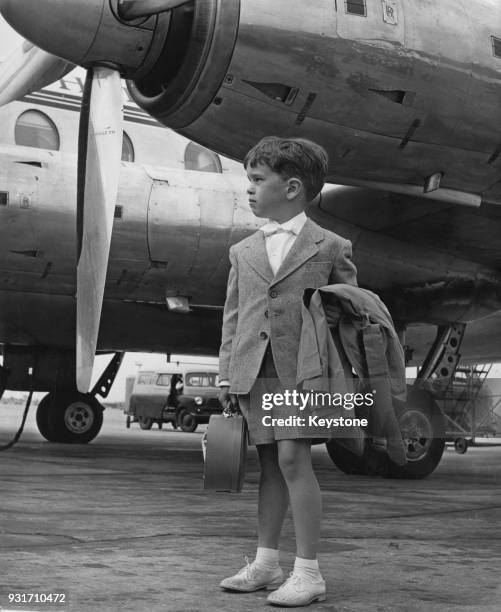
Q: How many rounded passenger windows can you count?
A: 3